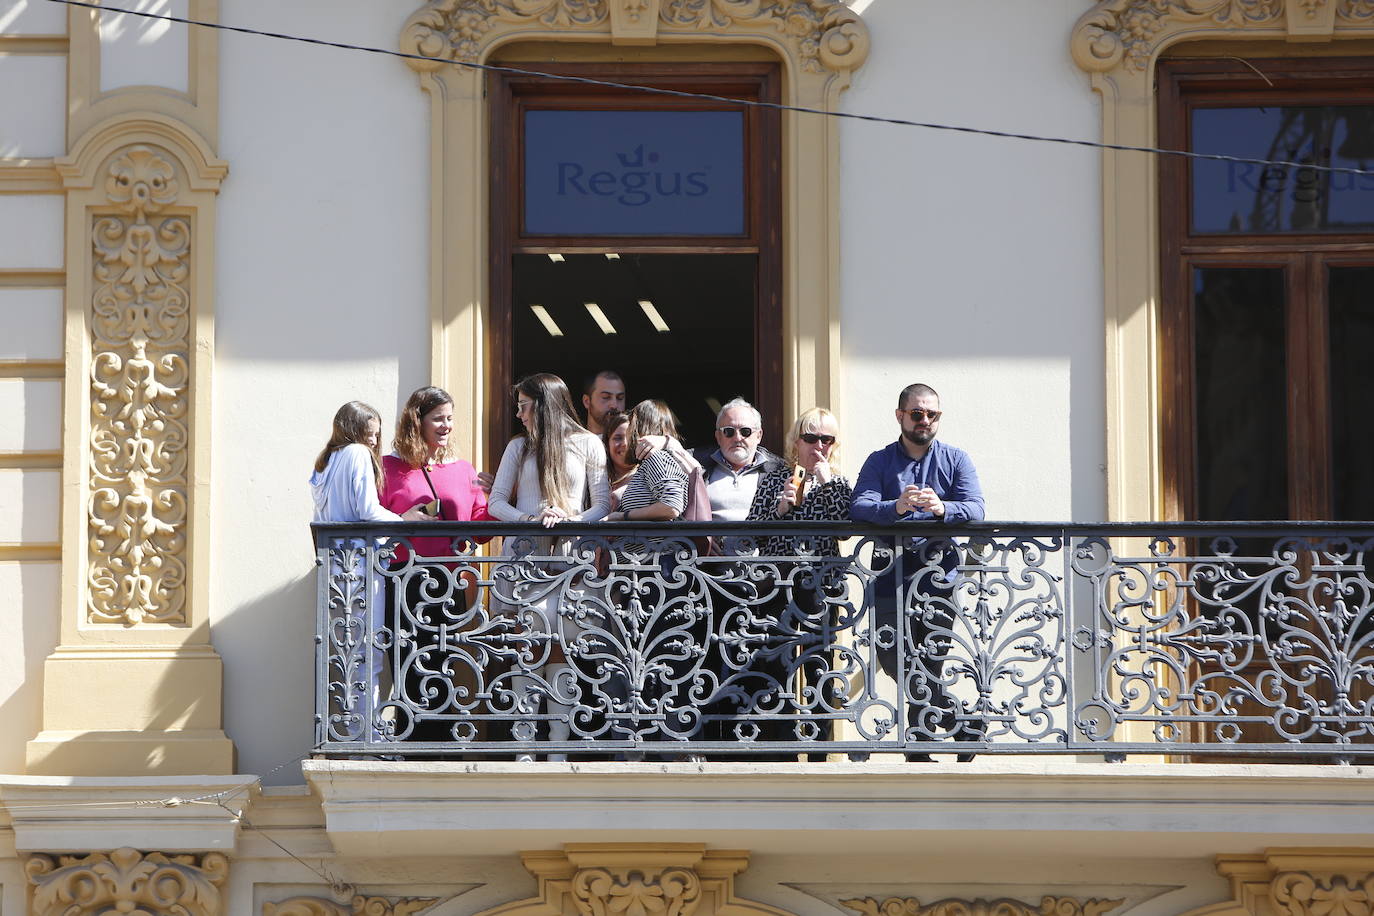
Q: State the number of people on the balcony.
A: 9